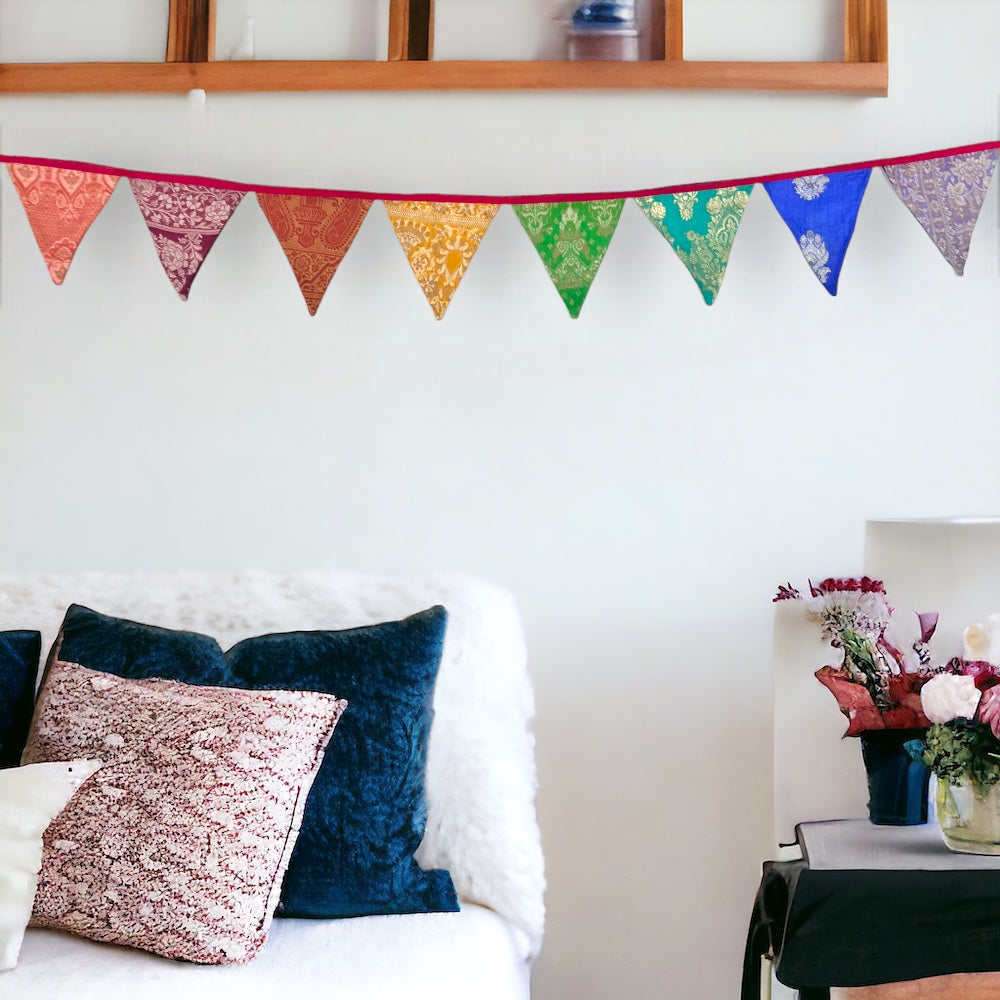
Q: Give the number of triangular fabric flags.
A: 8